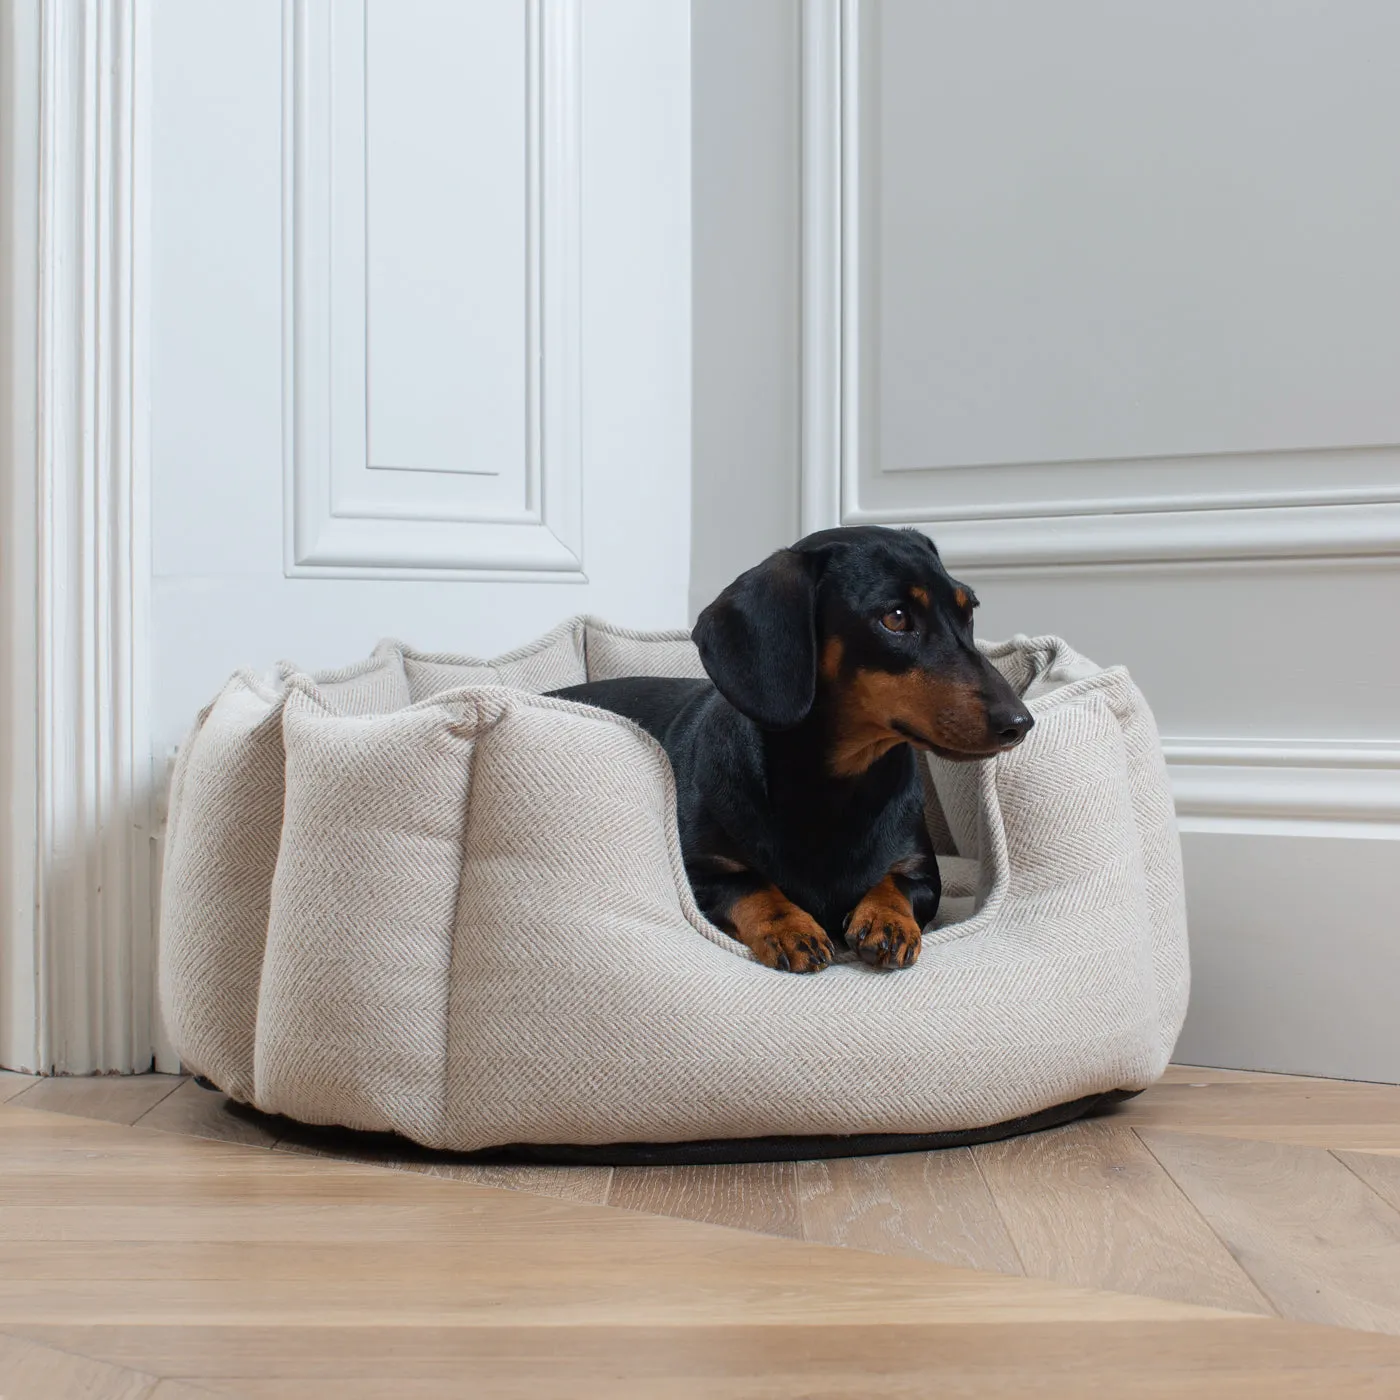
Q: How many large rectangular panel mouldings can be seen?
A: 2